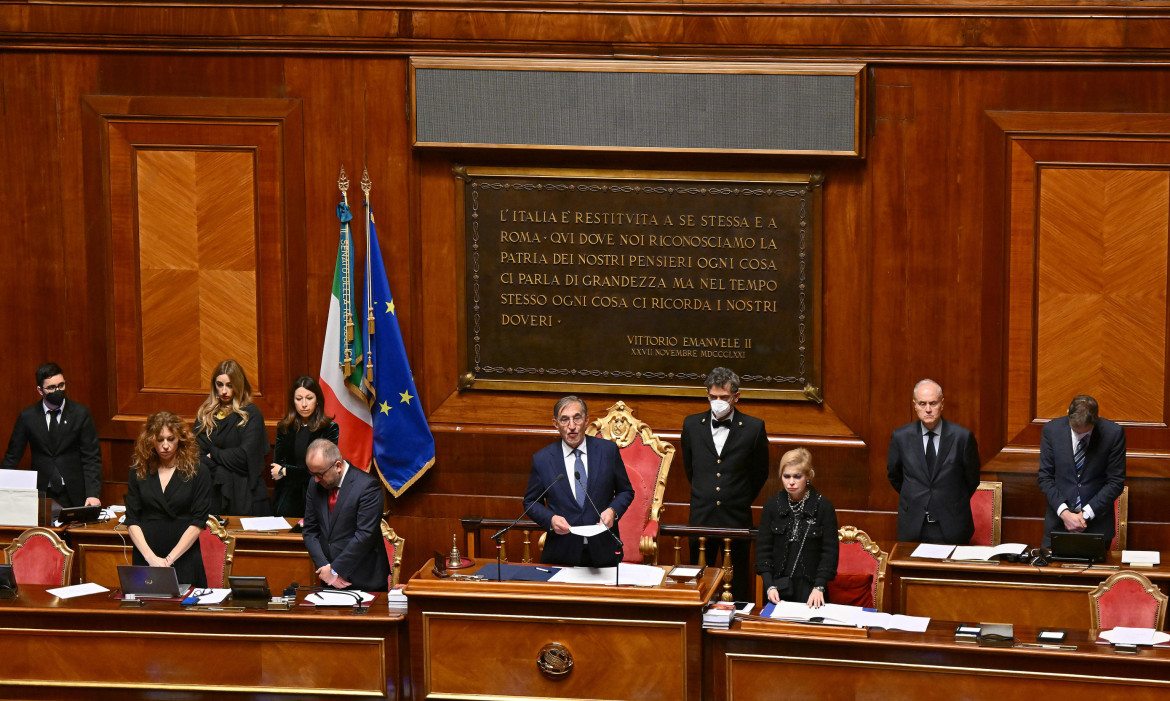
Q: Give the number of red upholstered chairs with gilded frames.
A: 8